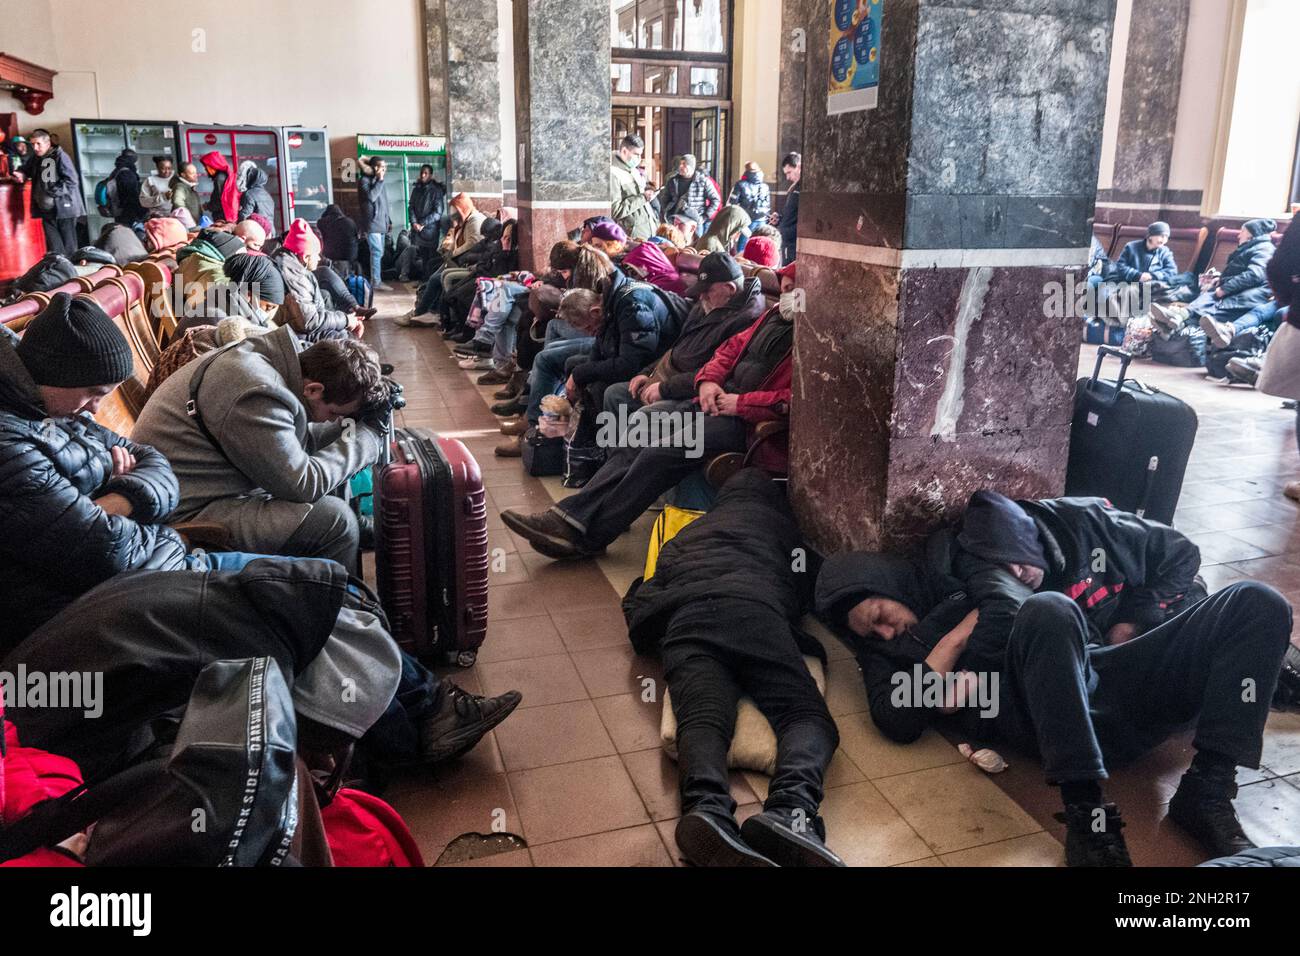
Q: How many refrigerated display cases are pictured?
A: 4